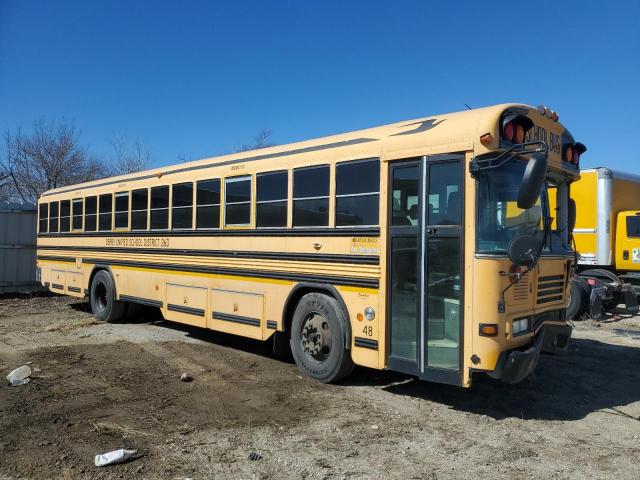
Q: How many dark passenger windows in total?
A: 15